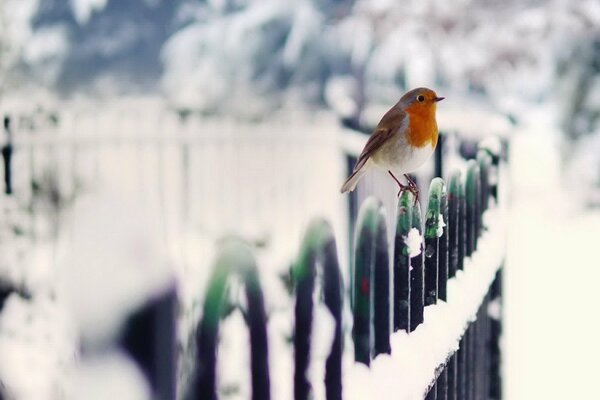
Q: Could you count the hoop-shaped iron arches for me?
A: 8